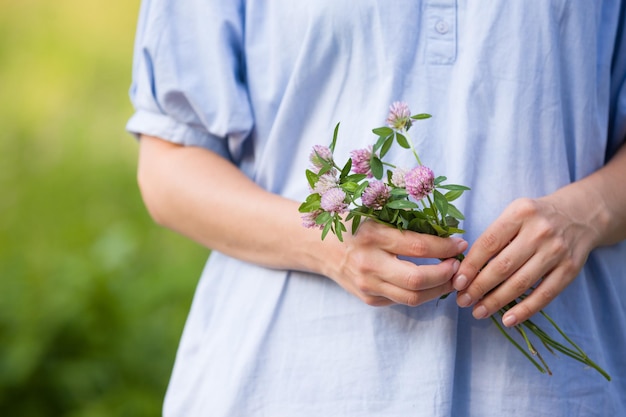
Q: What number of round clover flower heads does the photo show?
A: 9